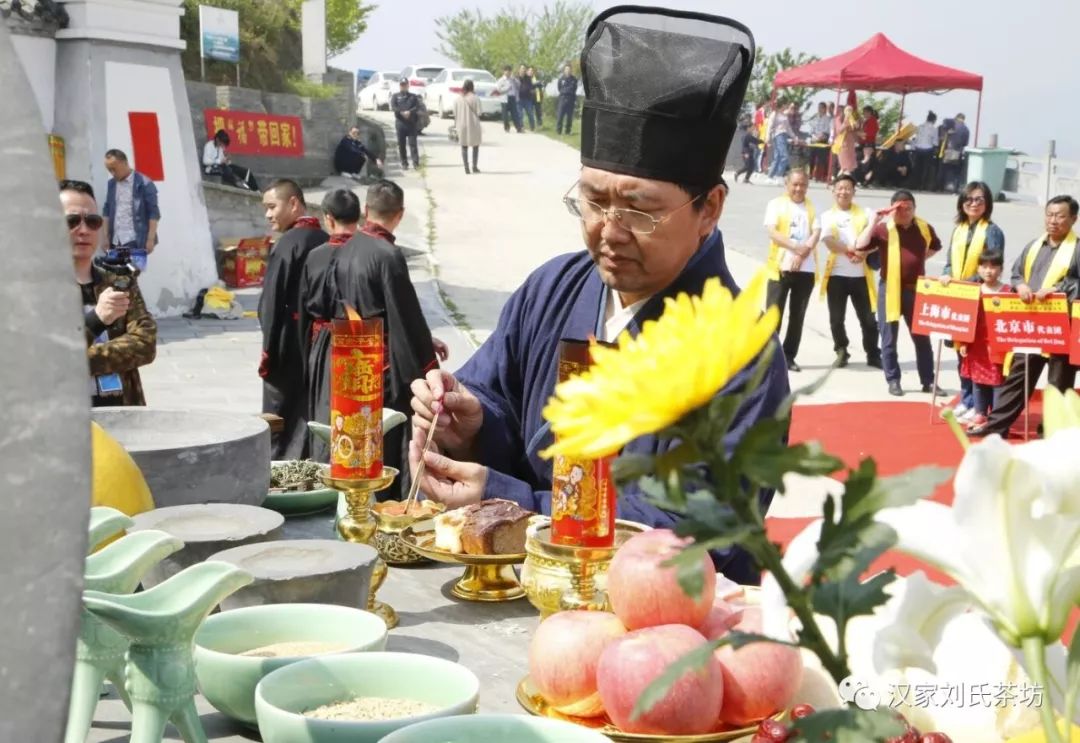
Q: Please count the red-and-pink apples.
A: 5